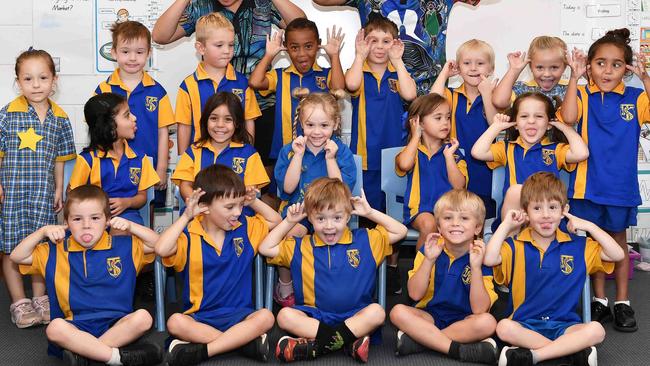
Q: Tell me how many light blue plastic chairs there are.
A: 5